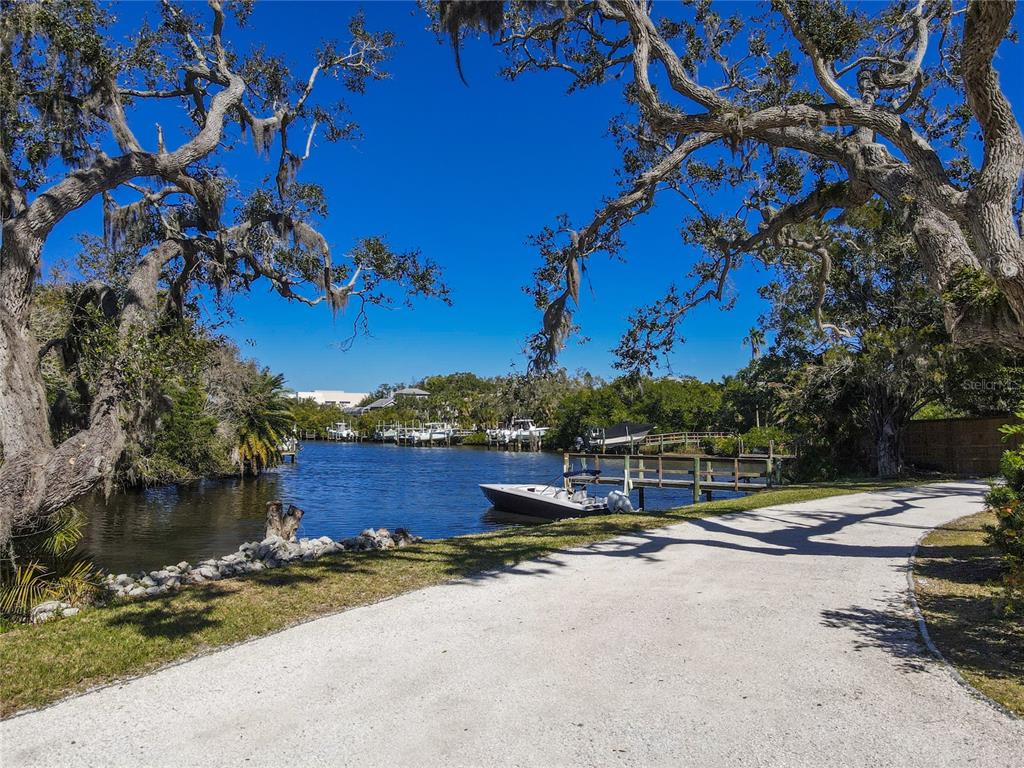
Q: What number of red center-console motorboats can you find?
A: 0